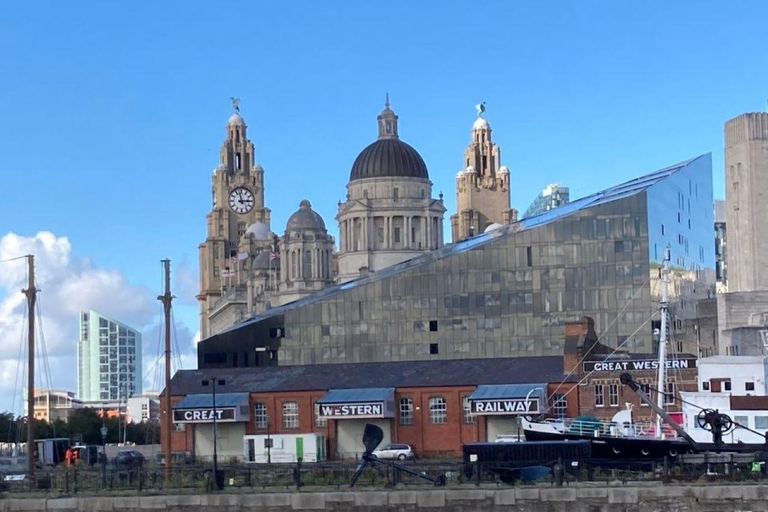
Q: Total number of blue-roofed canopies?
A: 3